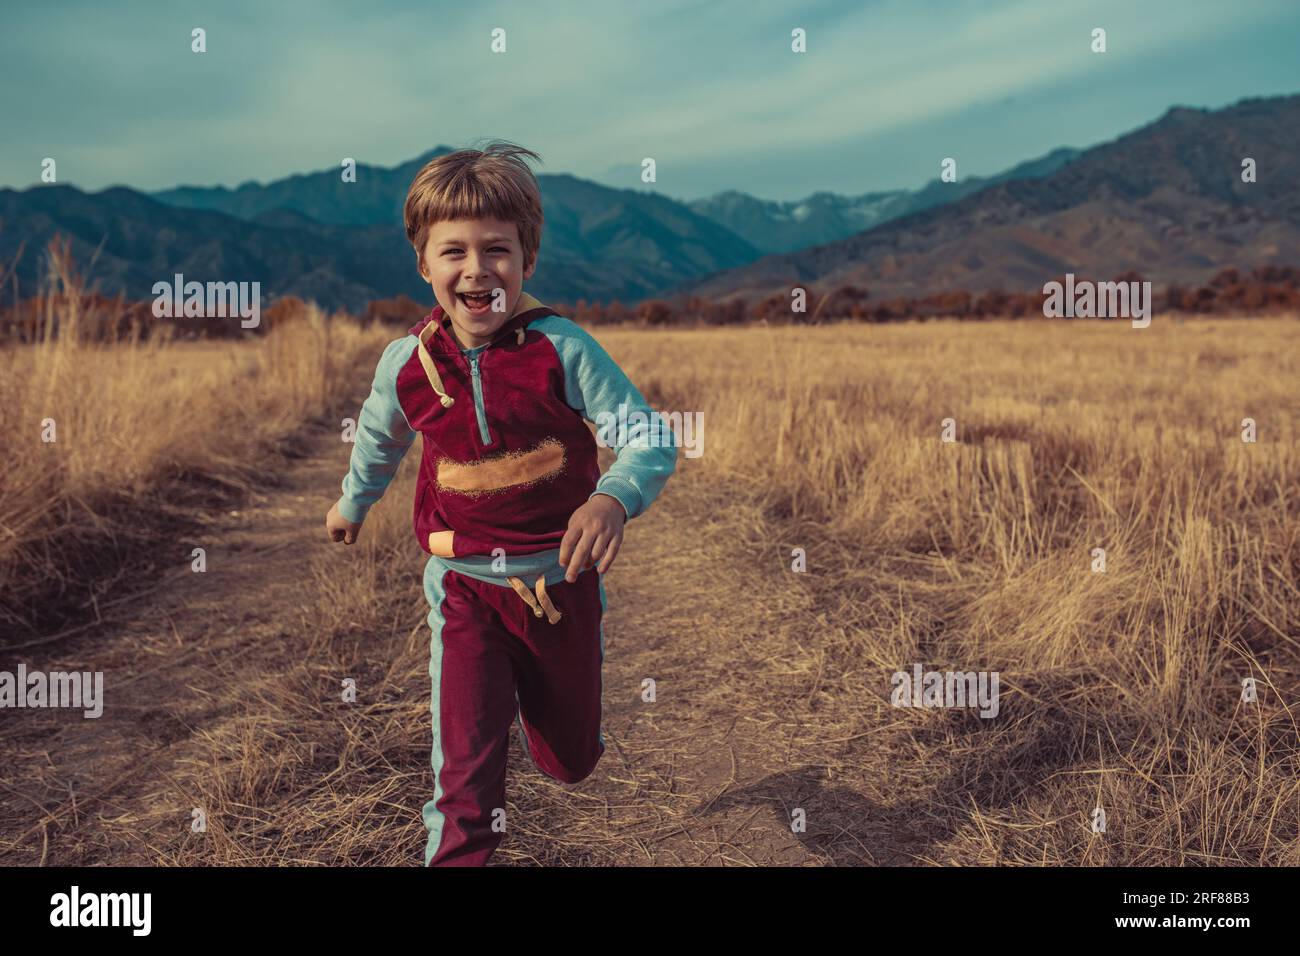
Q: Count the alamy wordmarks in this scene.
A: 6